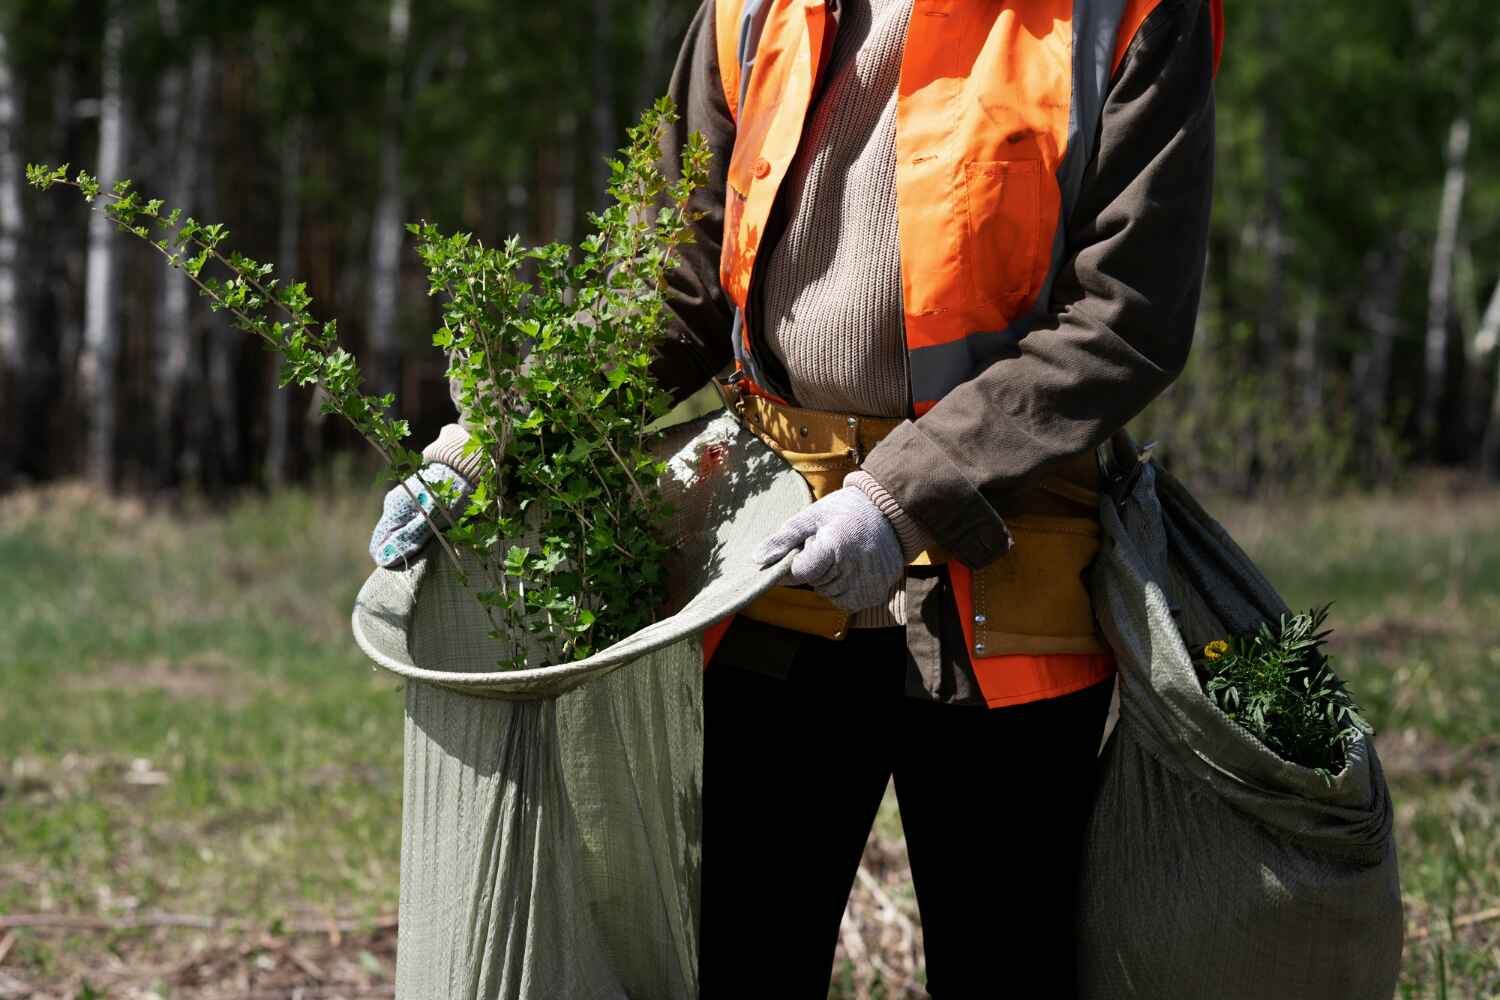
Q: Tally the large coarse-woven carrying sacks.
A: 2